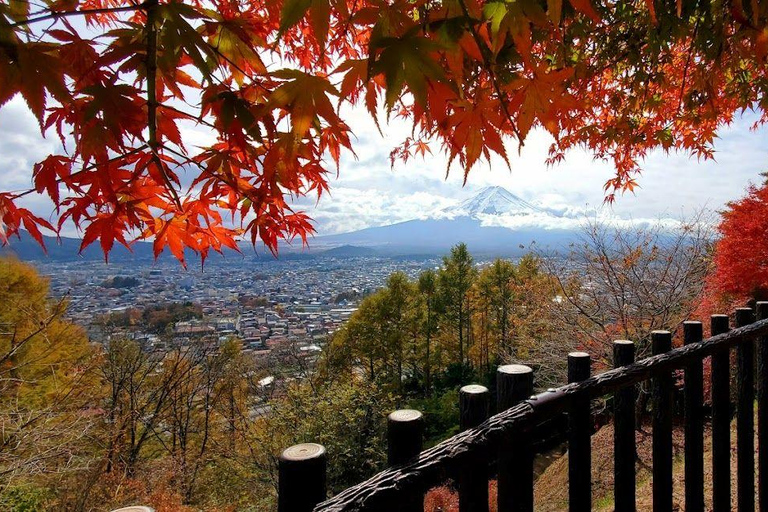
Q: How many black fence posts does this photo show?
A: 12